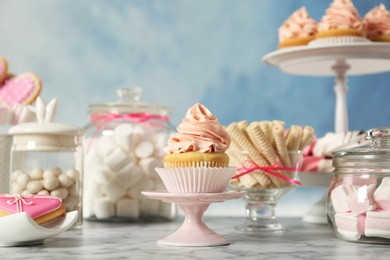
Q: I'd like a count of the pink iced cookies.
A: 3